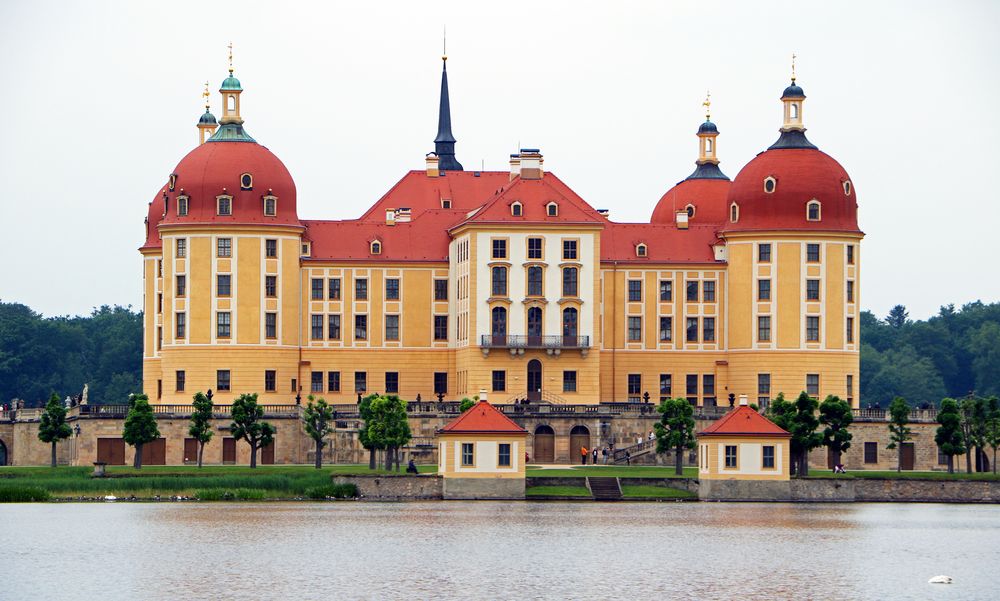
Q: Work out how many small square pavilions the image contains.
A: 2